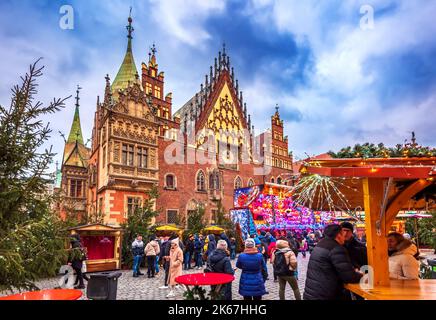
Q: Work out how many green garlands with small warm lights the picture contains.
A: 1